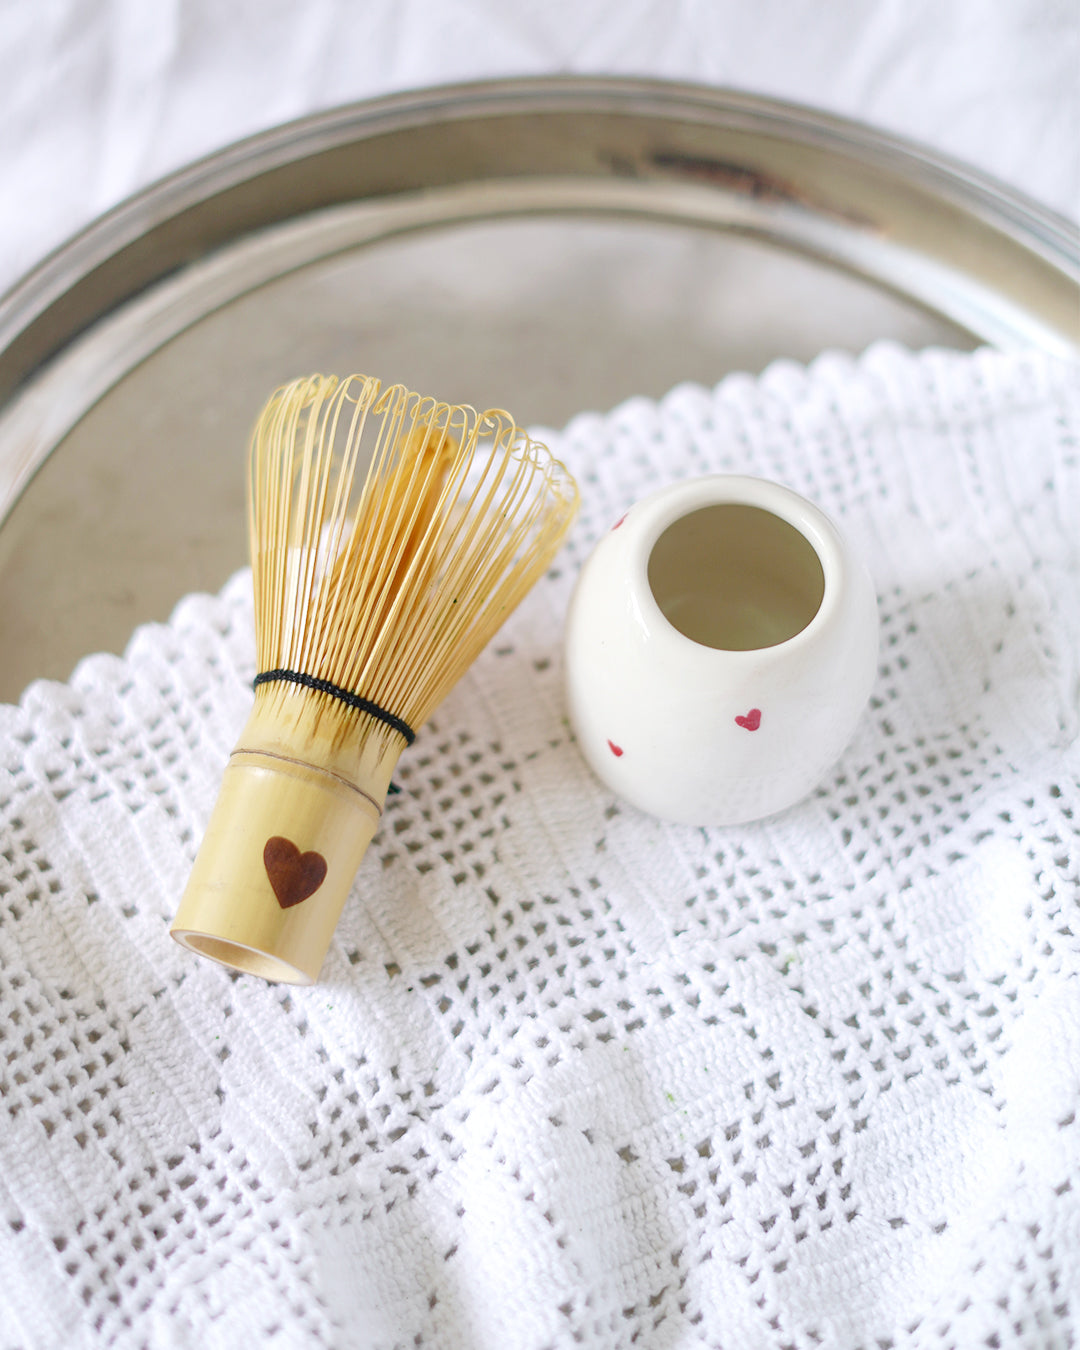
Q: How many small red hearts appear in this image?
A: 3